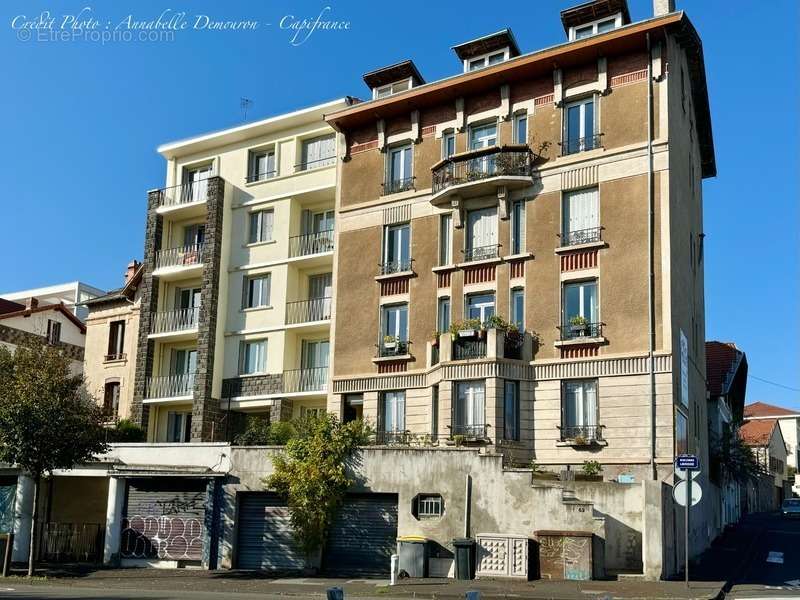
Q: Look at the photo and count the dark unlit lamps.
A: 0